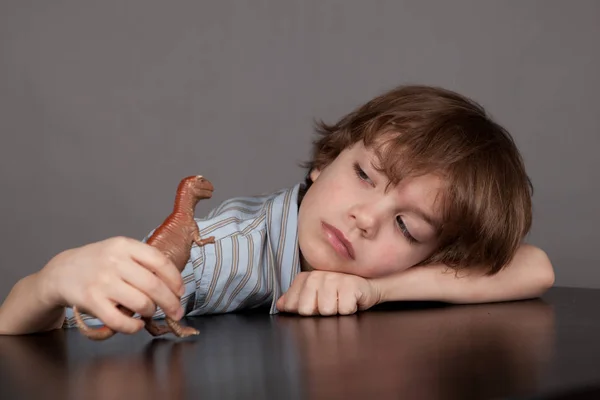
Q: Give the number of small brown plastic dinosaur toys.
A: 1